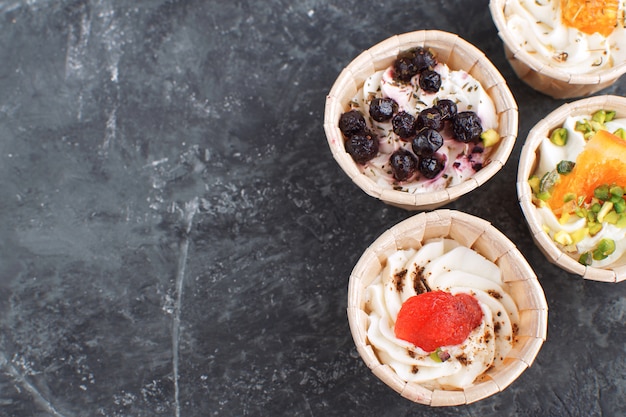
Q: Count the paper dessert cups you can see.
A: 4